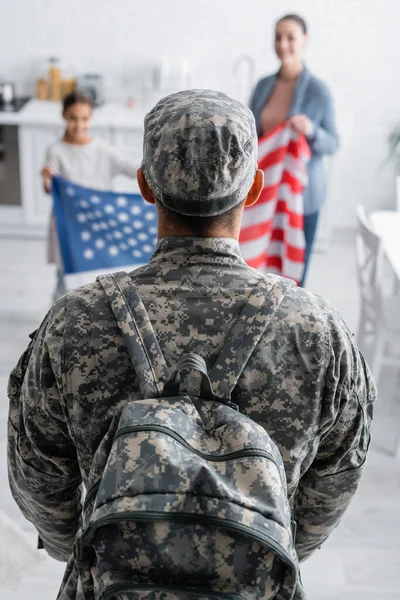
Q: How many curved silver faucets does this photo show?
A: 1